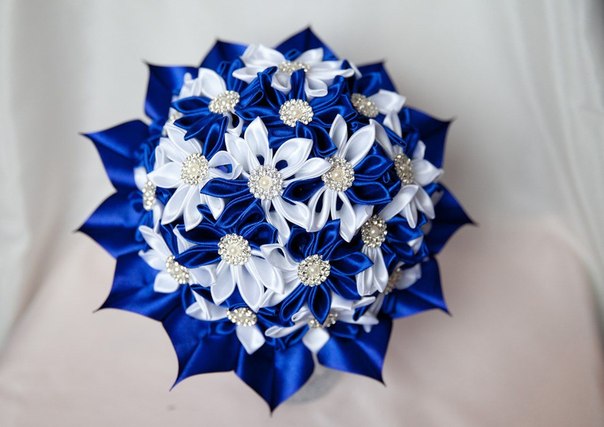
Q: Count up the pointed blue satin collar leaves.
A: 13